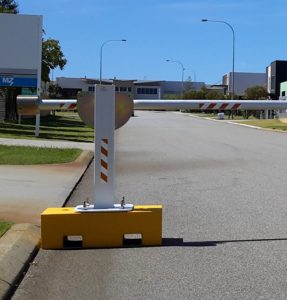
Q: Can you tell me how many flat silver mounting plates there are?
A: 1